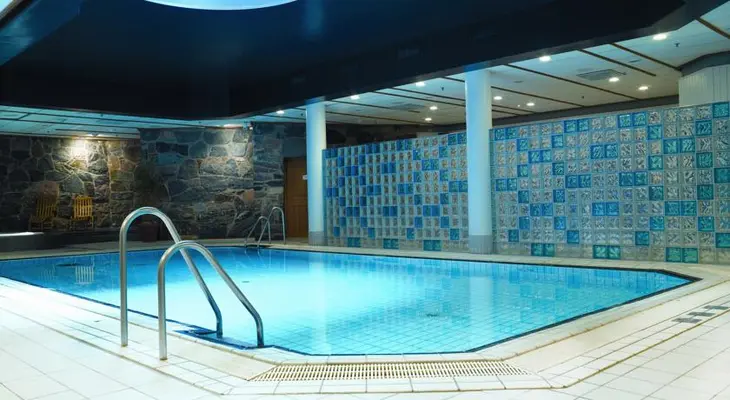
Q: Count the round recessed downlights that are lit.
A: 11